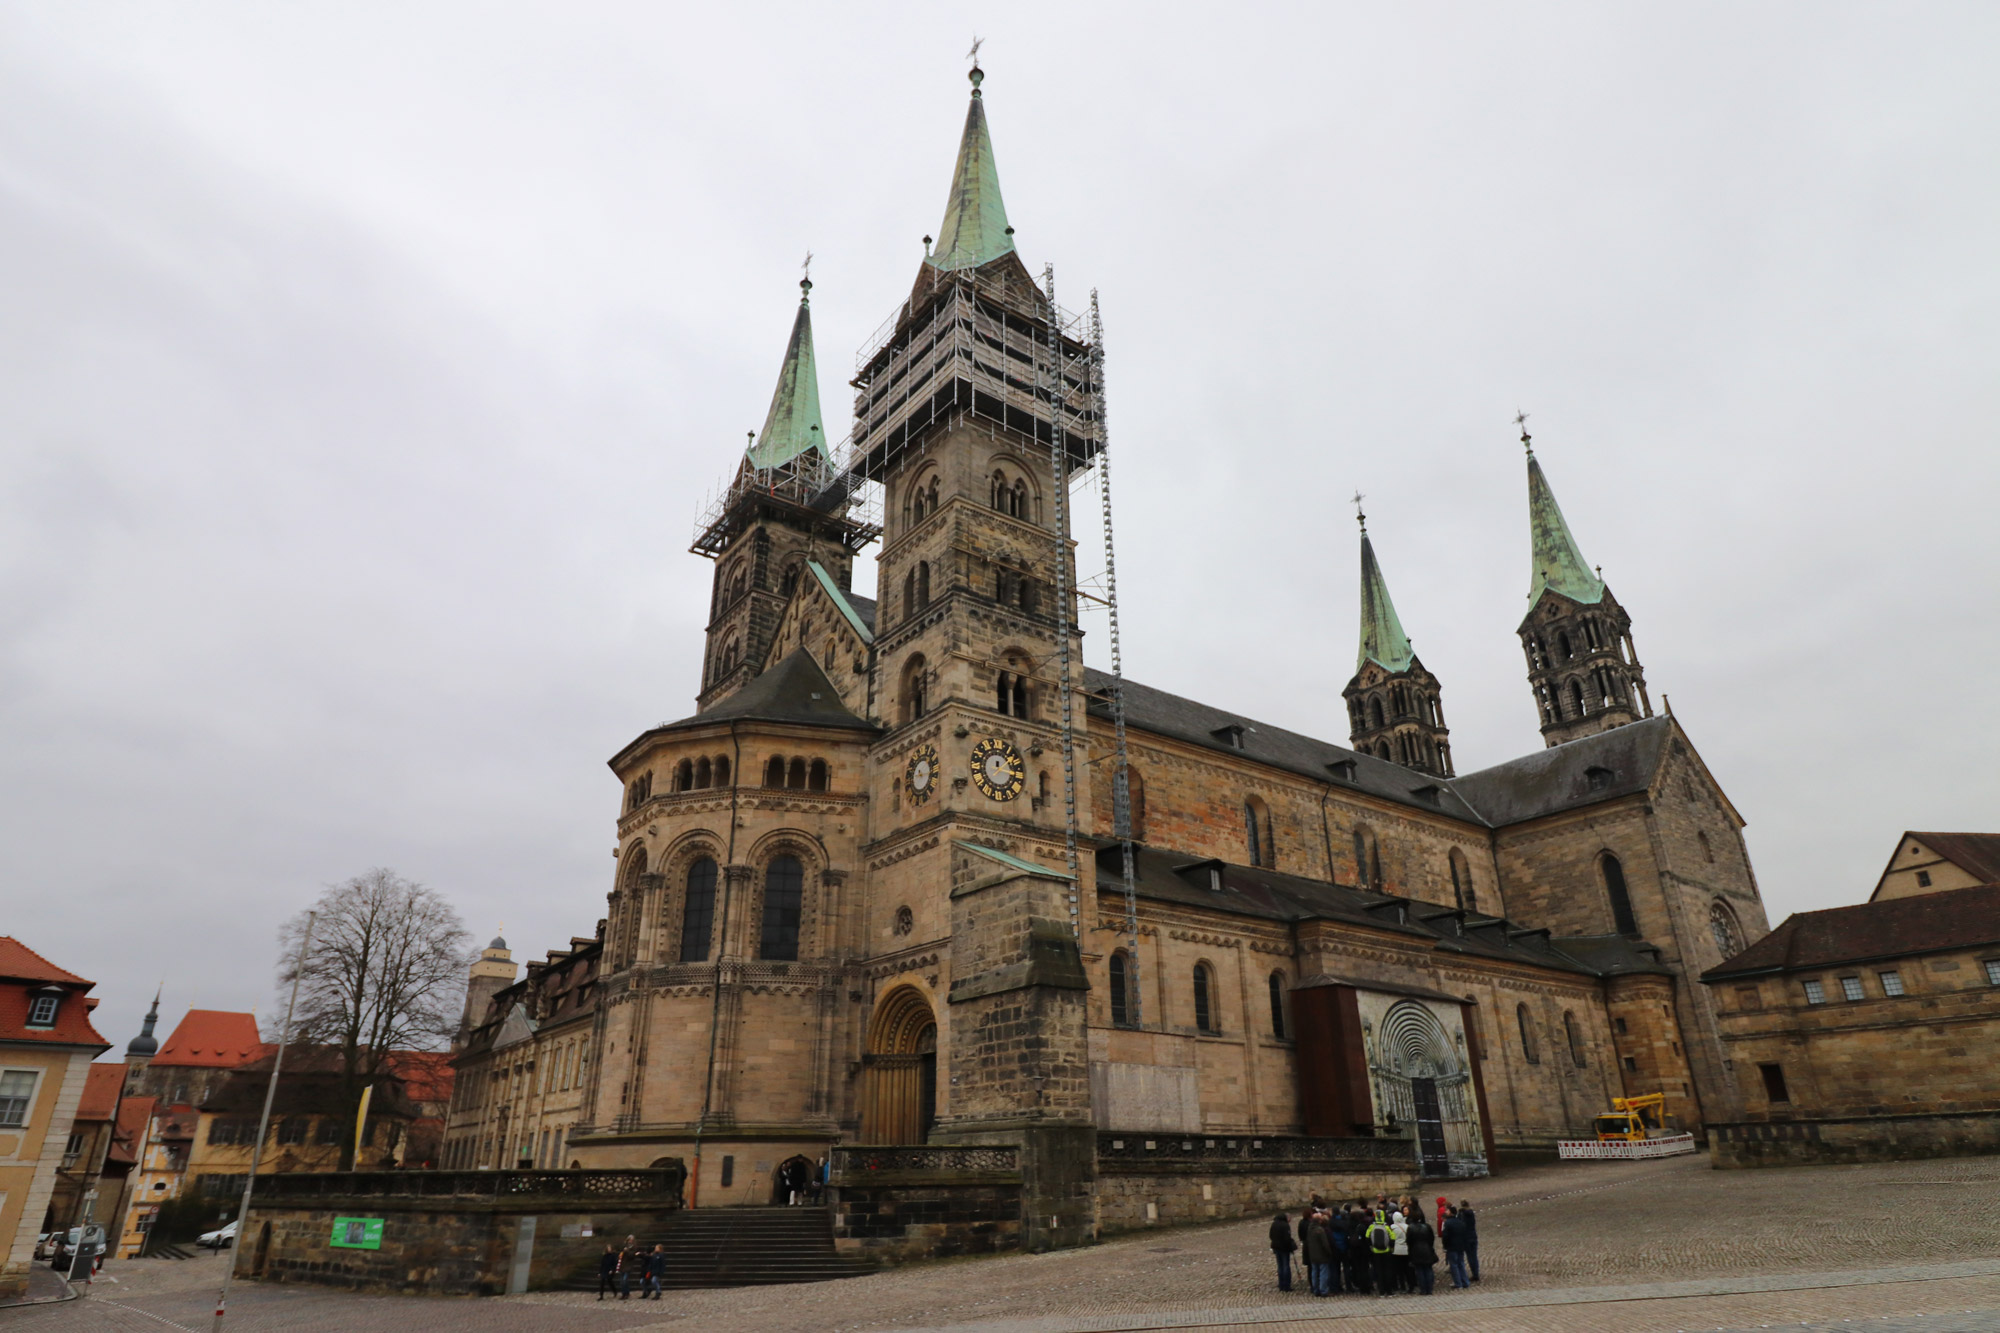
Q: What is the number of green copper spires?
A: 4